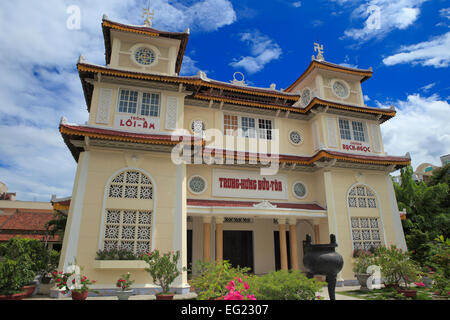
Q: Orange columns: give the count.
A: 5